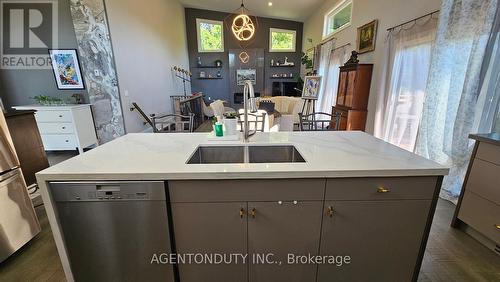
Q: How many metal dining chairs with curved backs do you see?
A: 3